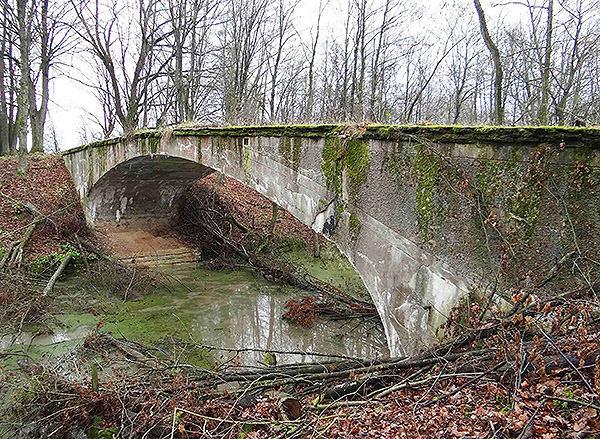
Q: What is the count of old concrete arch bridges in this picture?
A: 1